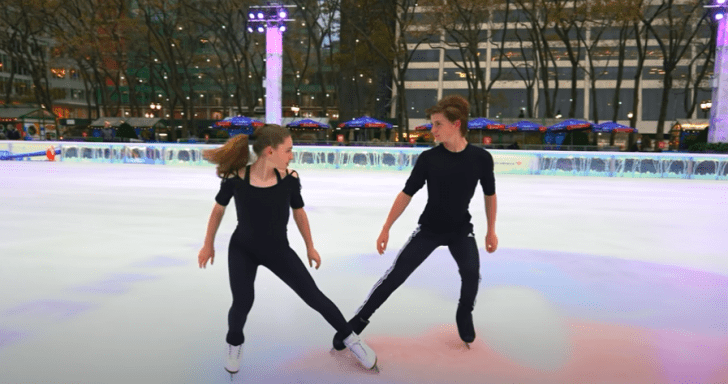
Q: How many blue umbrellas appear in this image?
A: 8